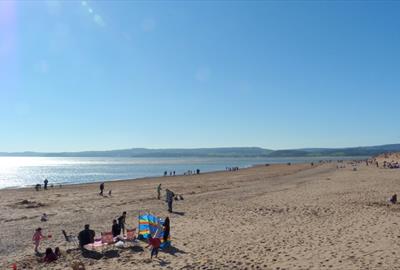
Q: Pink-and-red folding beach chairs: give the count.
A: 2